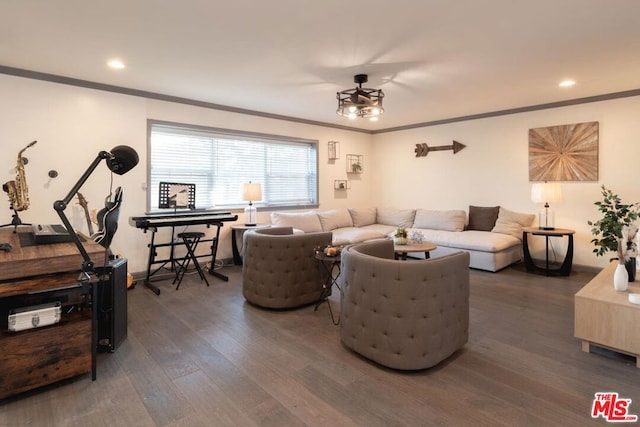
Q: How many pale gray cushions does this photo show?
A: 6